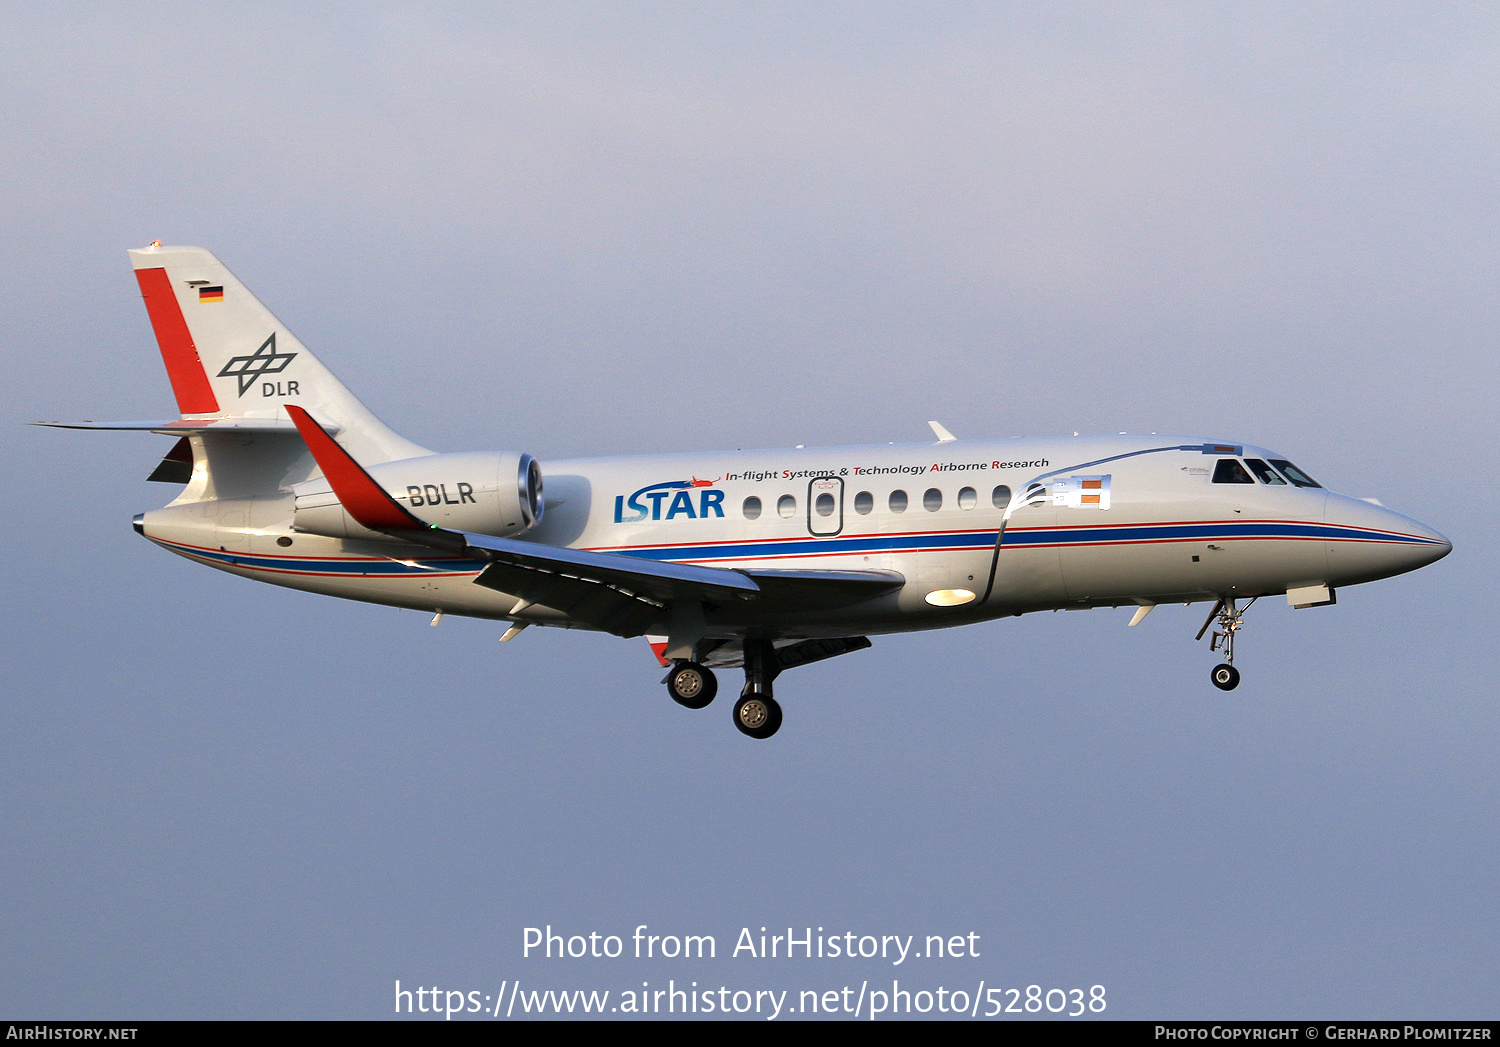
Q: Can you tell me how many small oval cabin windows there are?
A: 9